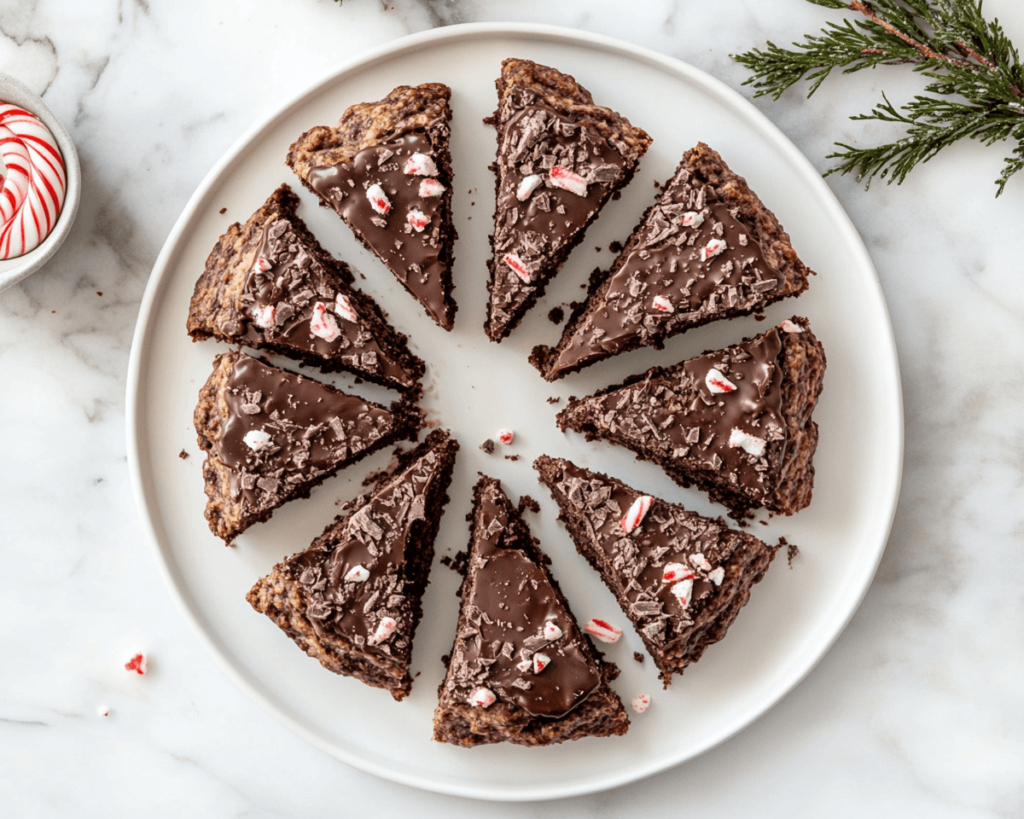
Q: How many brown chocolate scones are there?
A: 9